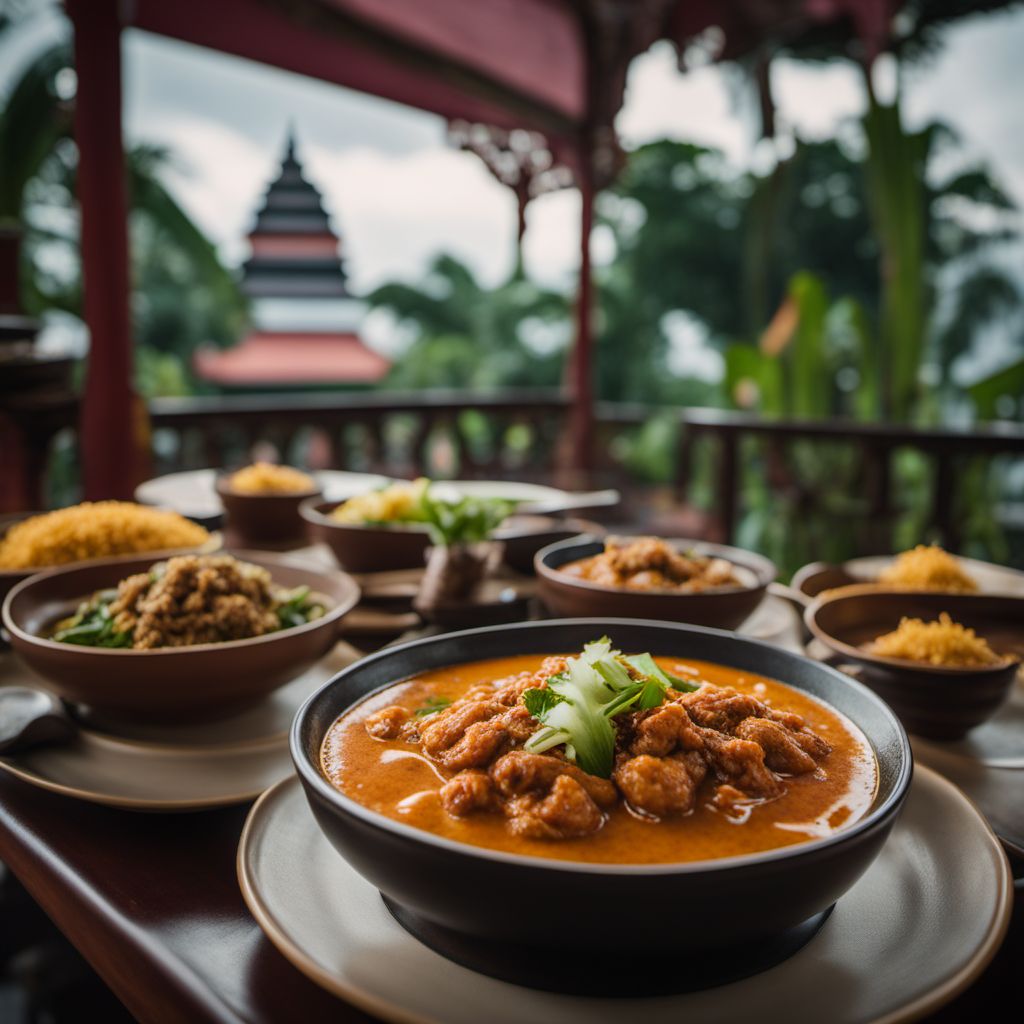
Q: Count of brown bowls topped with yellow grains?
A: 4